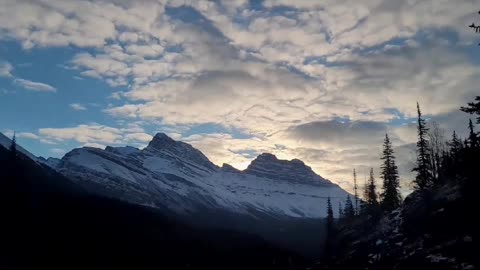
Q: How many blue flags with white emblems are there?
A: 0